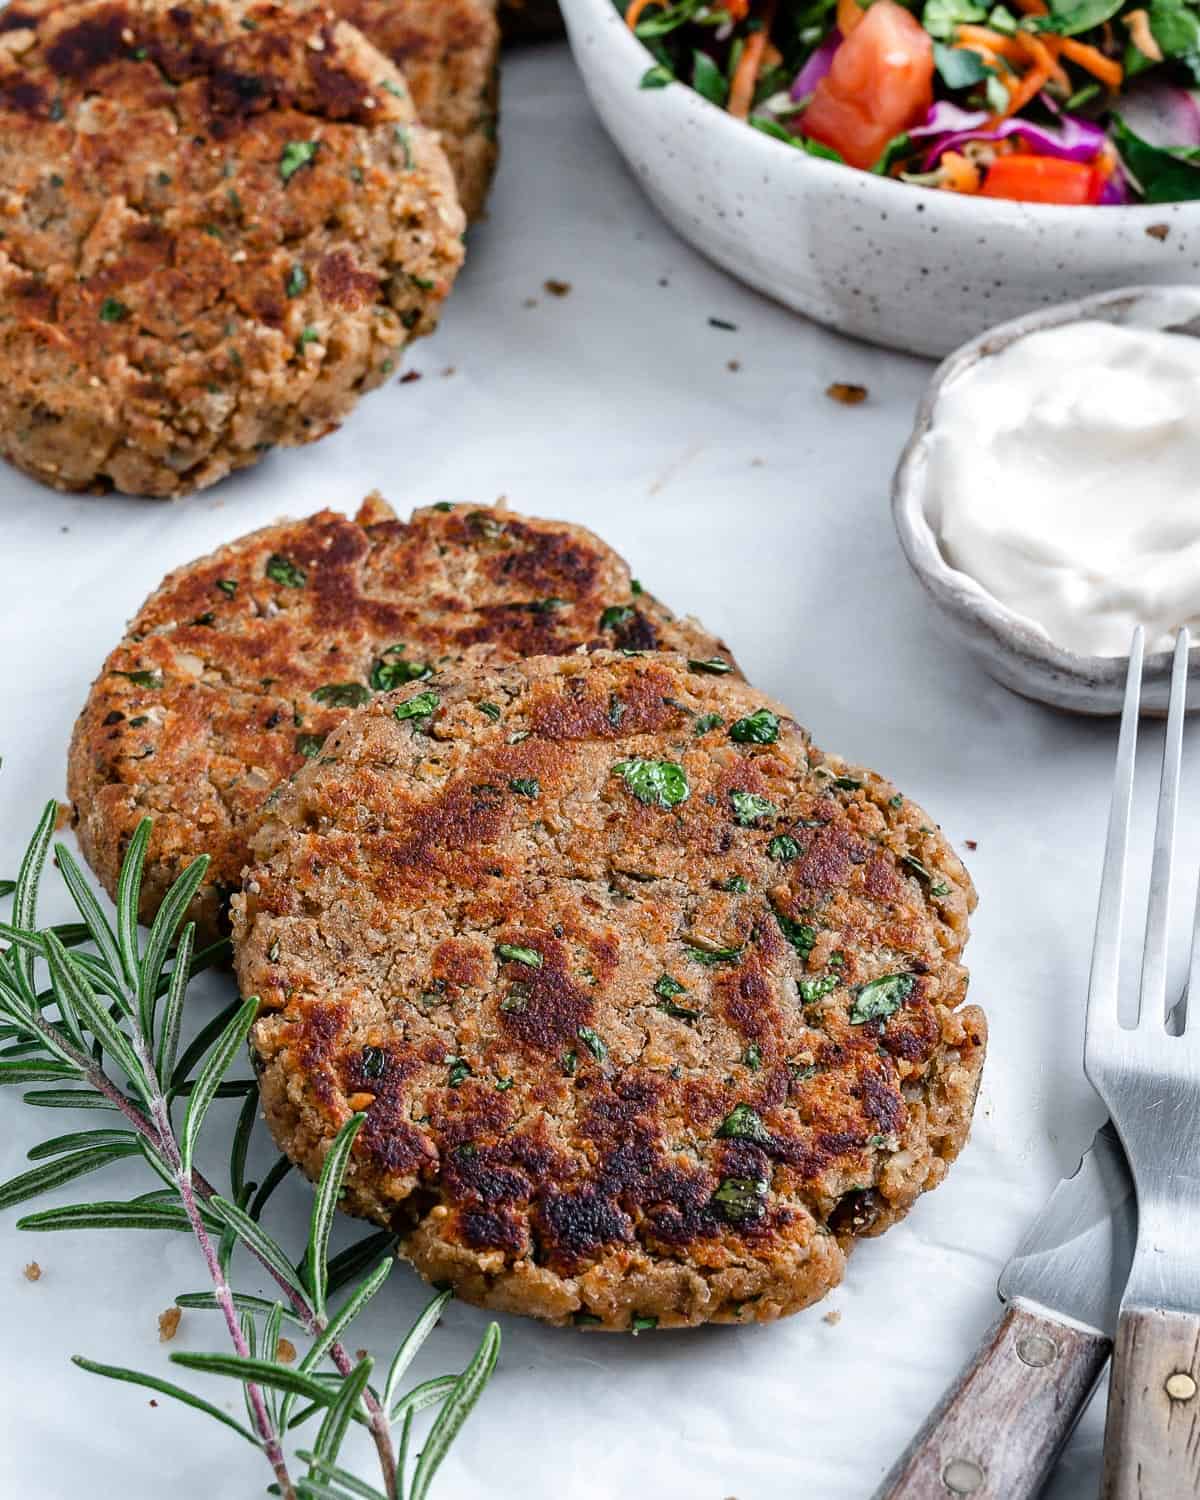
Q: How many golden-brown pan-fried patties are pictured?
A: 4